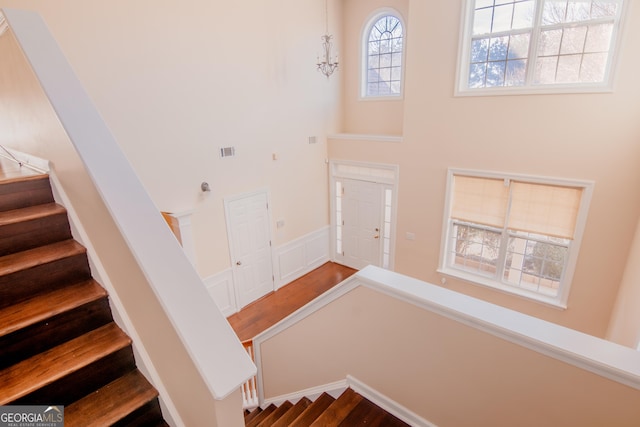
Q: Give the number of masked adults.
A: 0